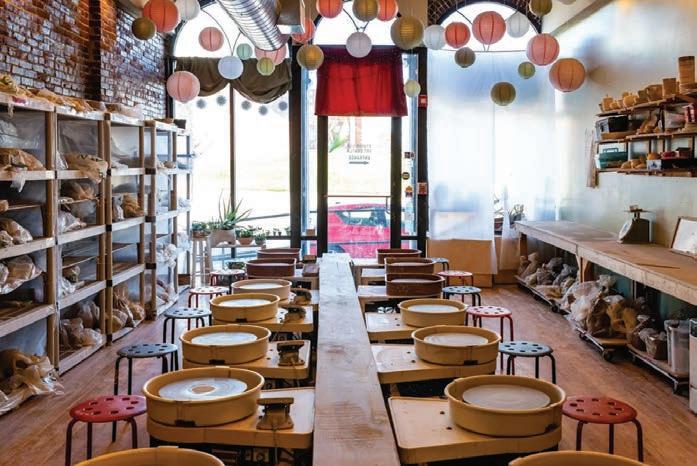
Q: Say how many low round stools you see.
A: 11